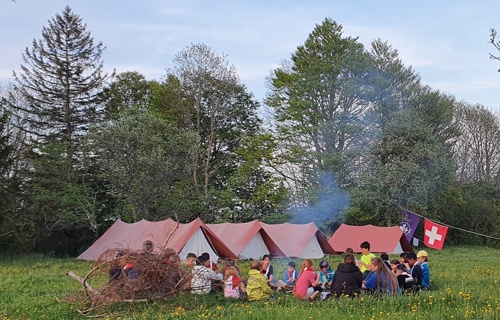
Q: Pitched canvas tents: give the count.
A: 4